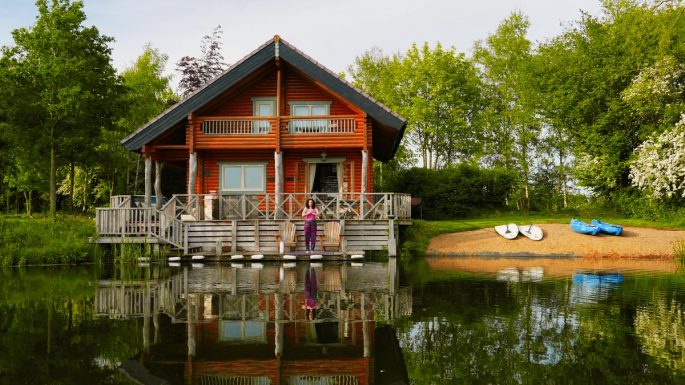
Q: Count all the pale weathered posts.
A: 5